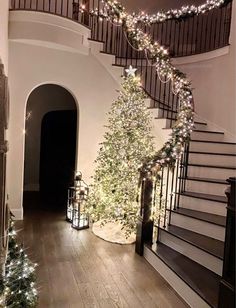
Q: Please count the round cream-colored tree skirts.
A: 1